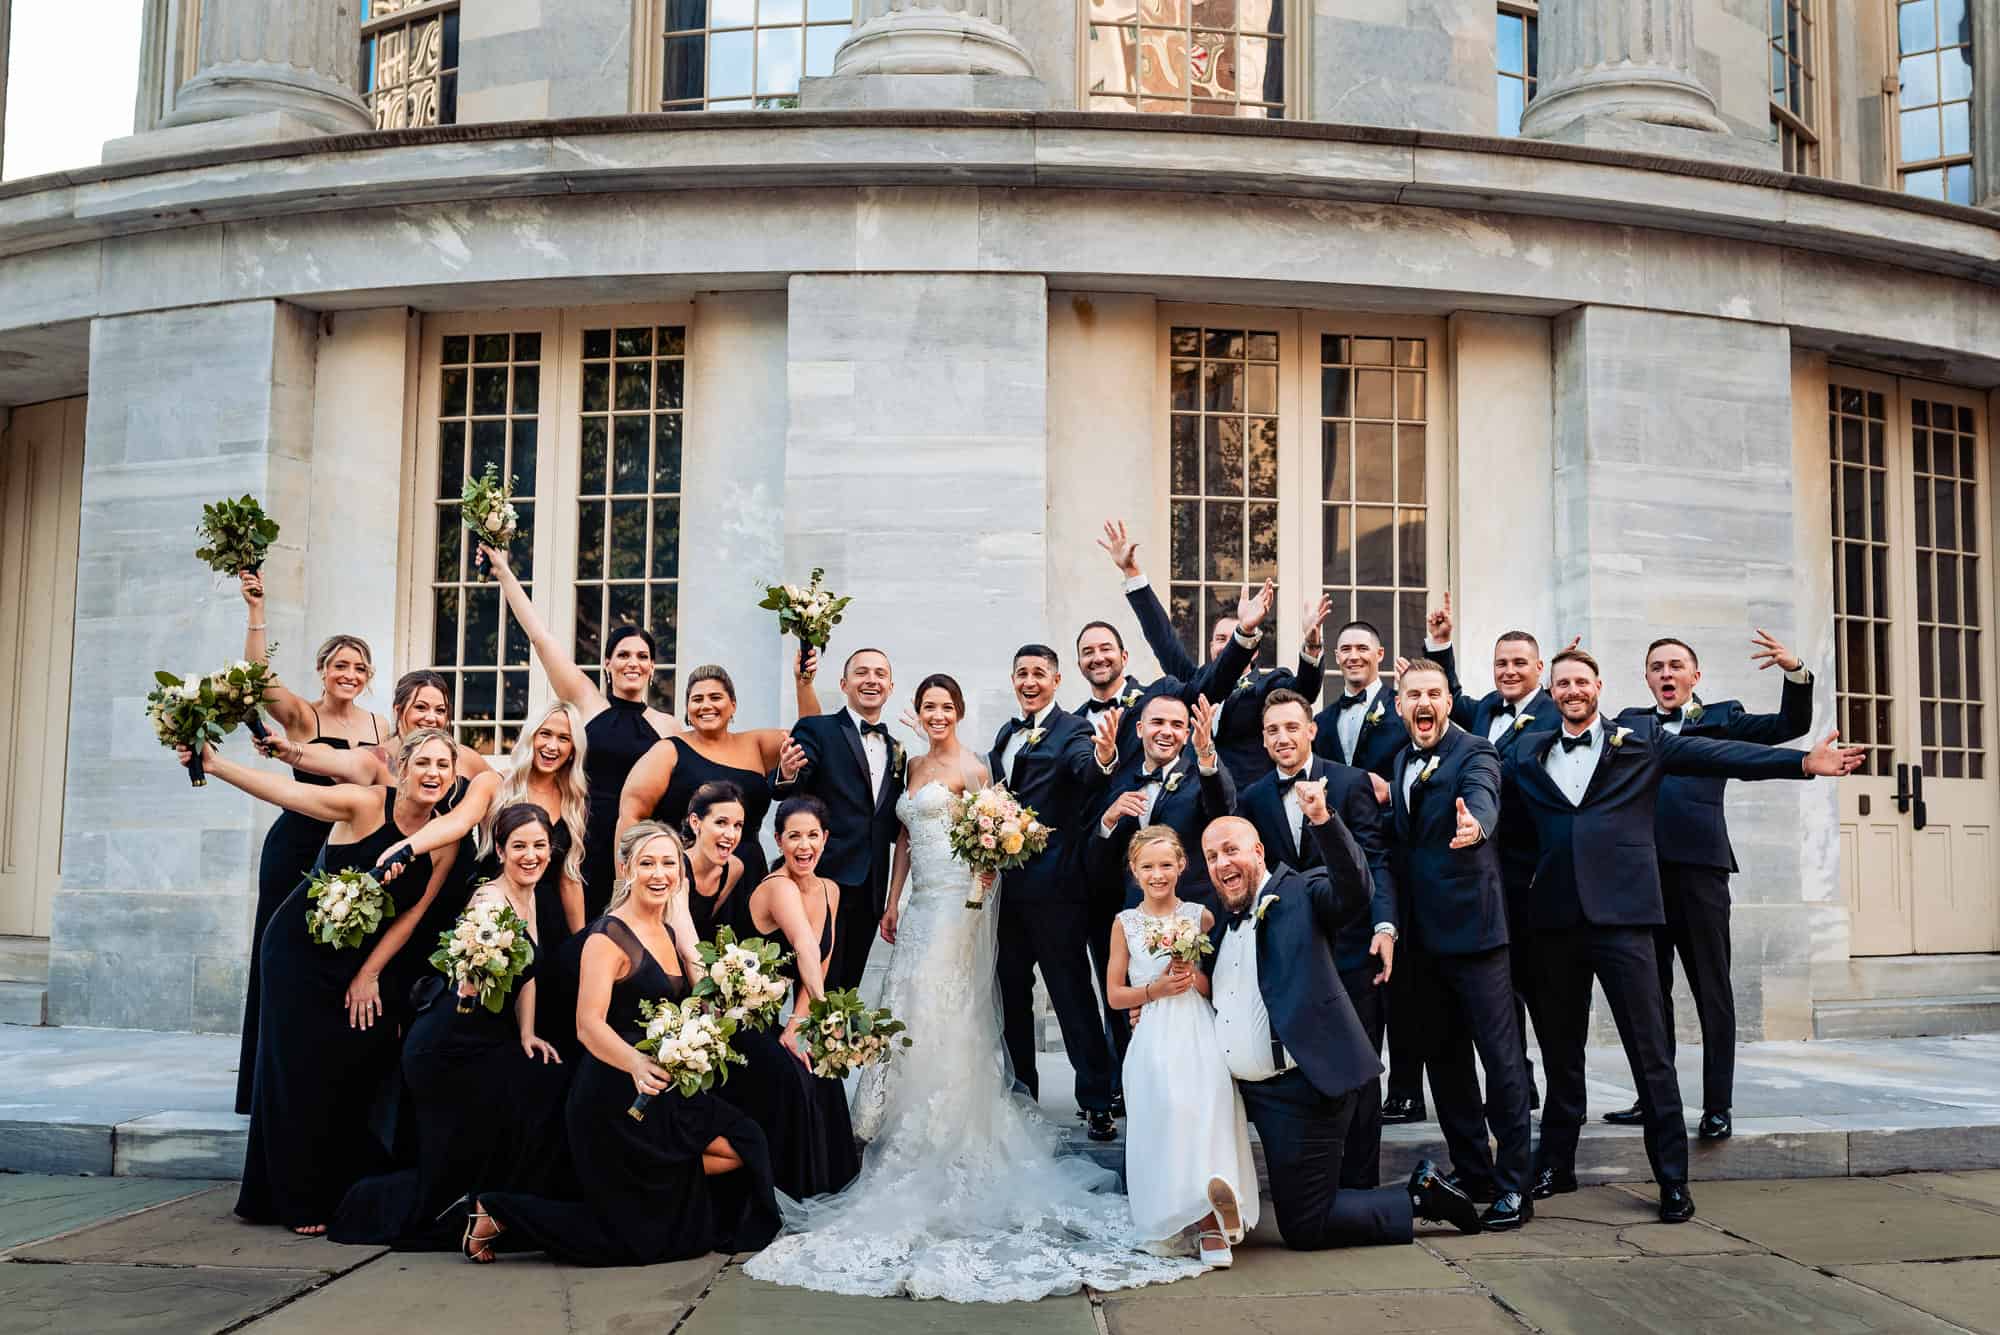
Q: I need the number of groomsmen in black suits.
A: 11